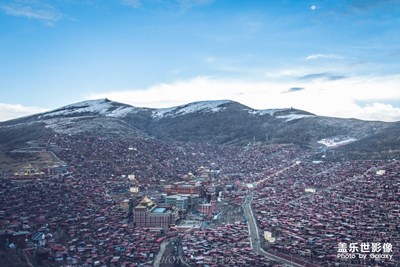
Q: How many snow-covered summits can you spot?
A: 3